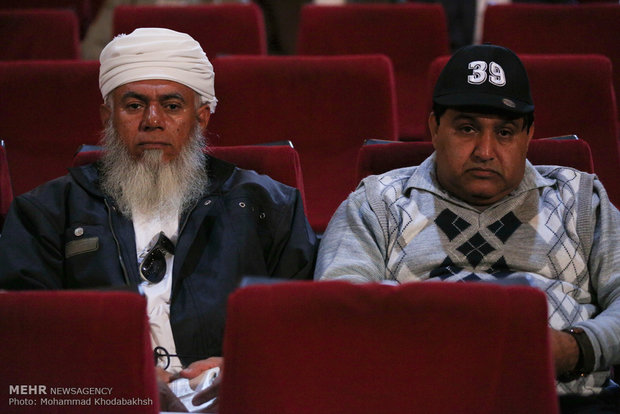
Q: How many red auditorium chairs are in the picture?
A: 12